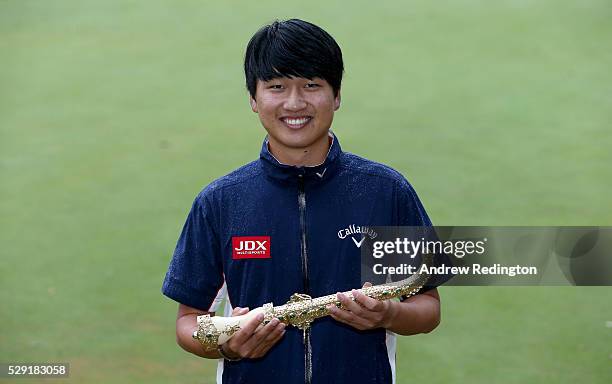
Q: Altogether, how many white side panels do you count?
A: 2